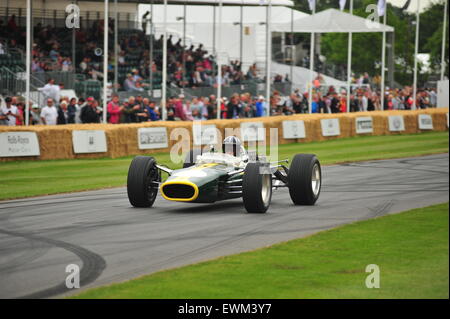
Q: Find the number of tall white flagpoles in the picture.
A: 10